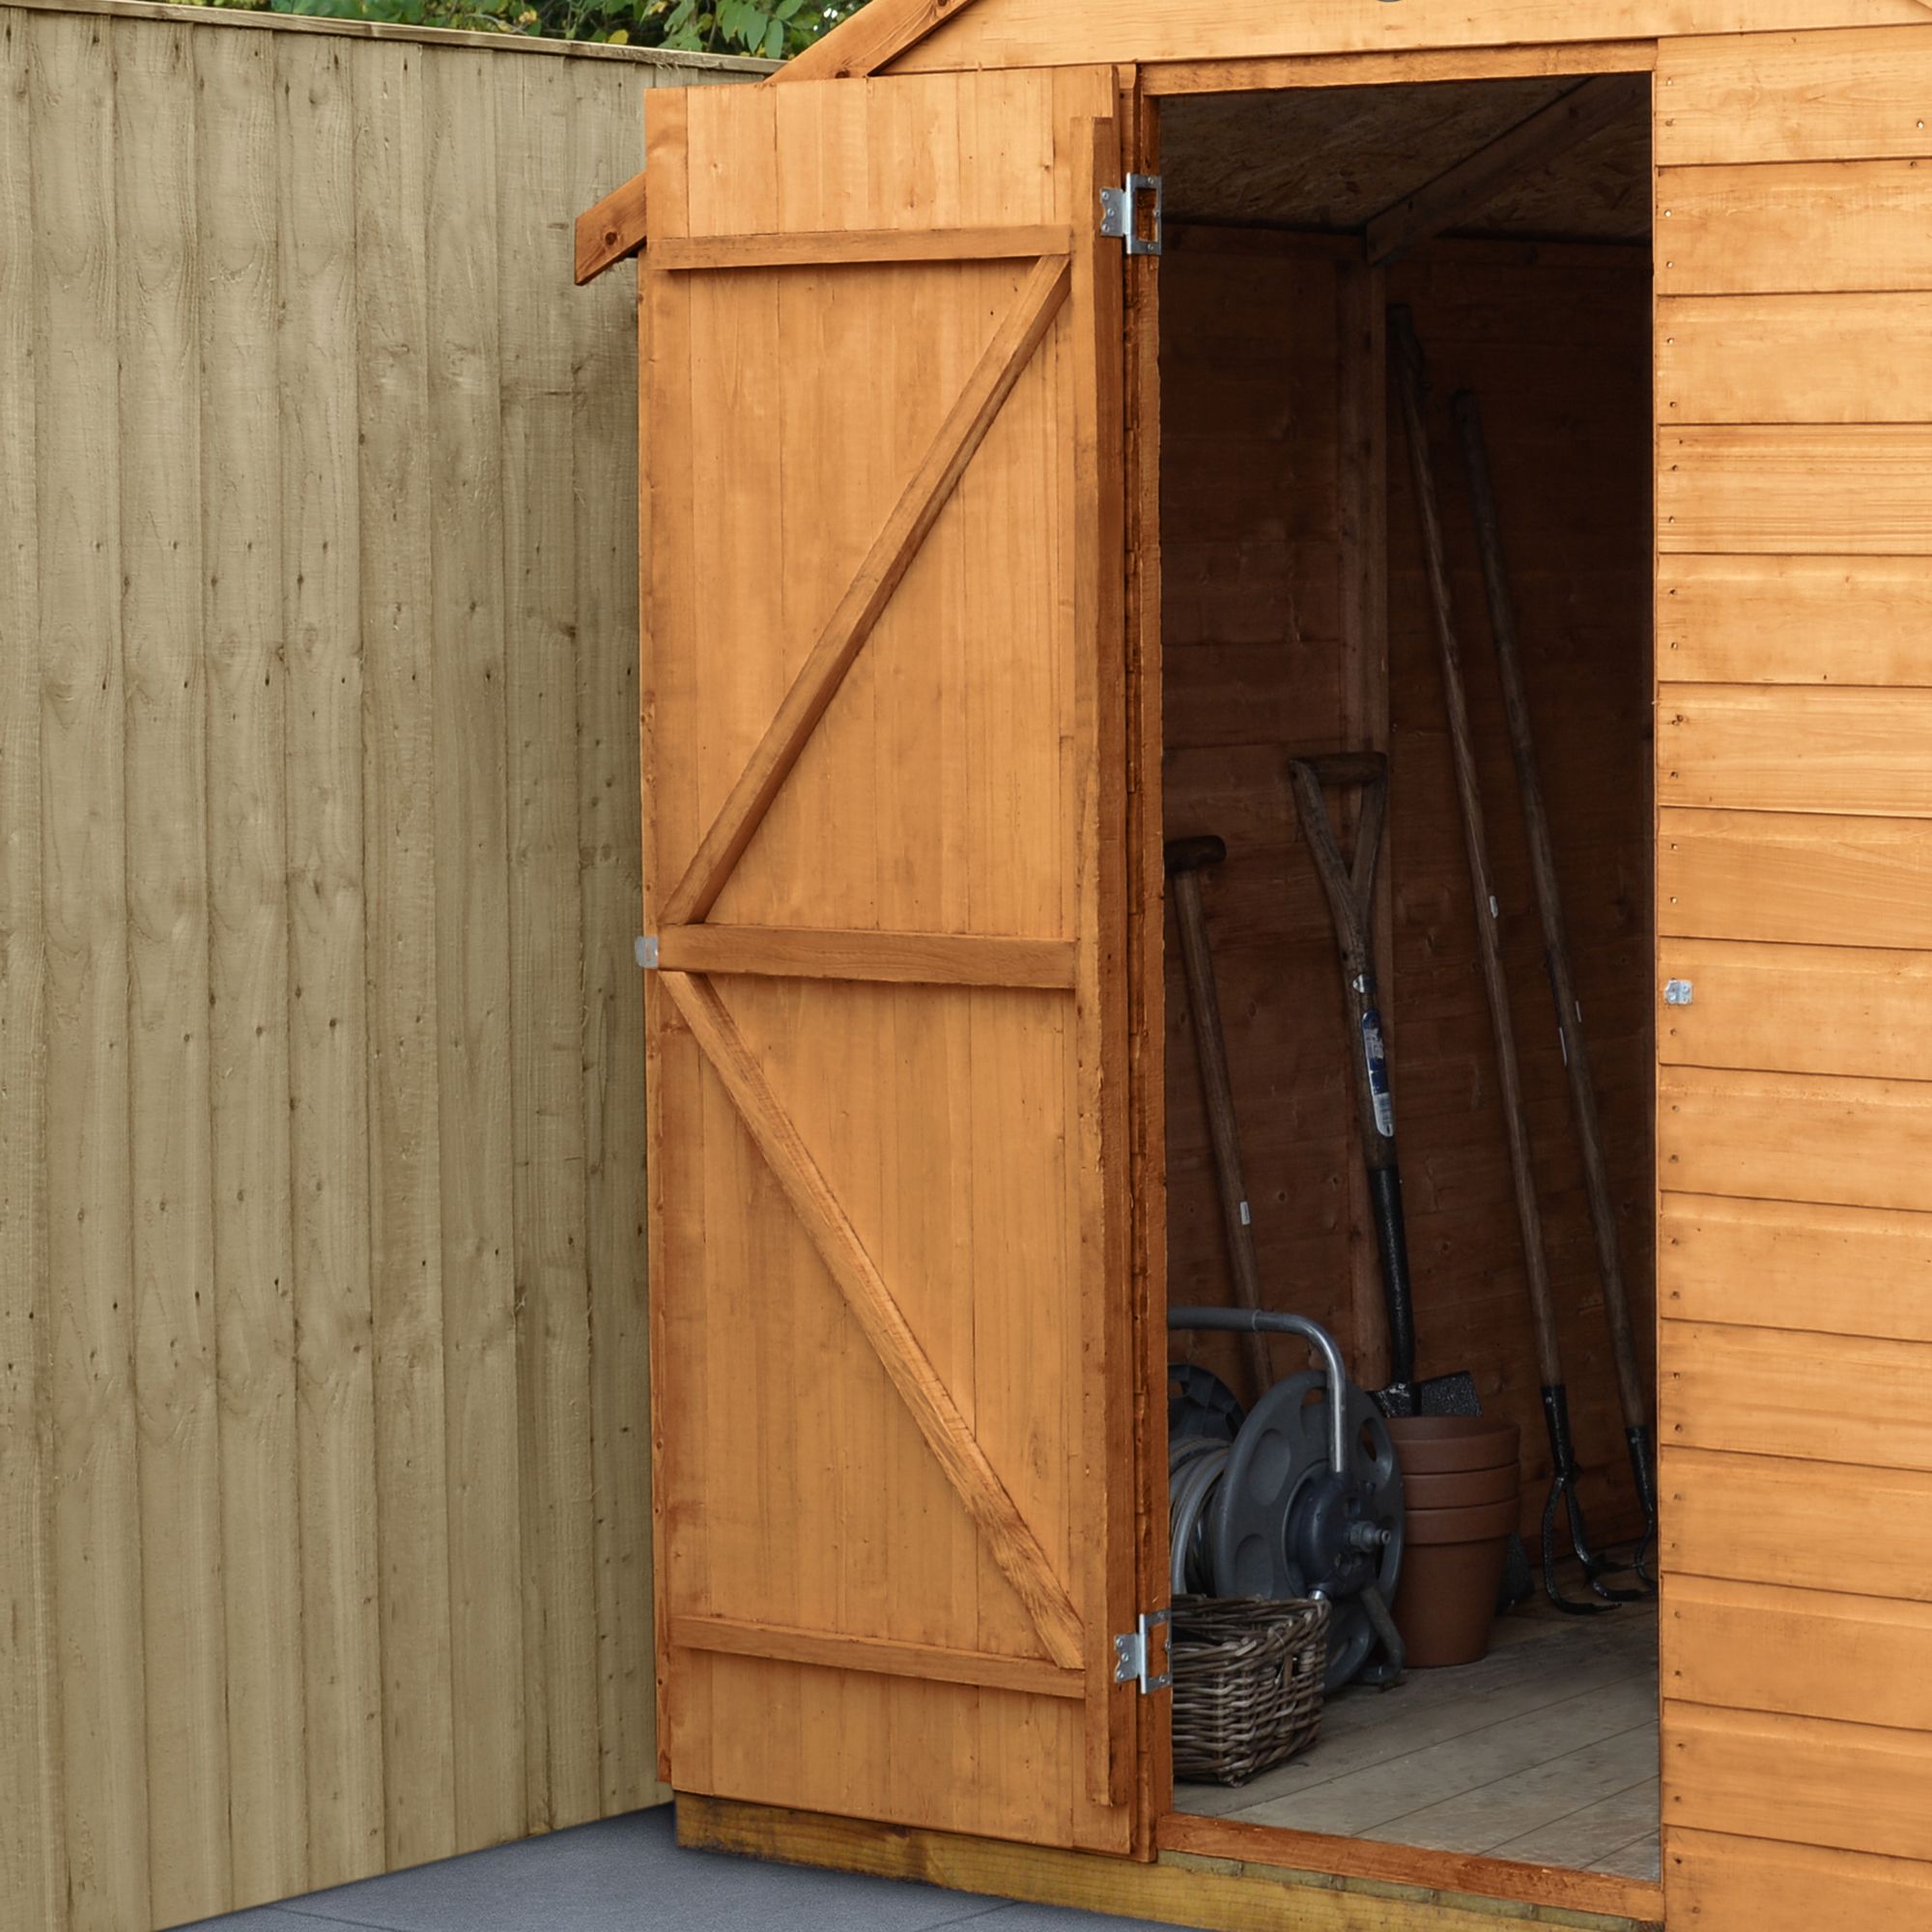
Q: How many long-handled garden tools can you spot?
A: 4